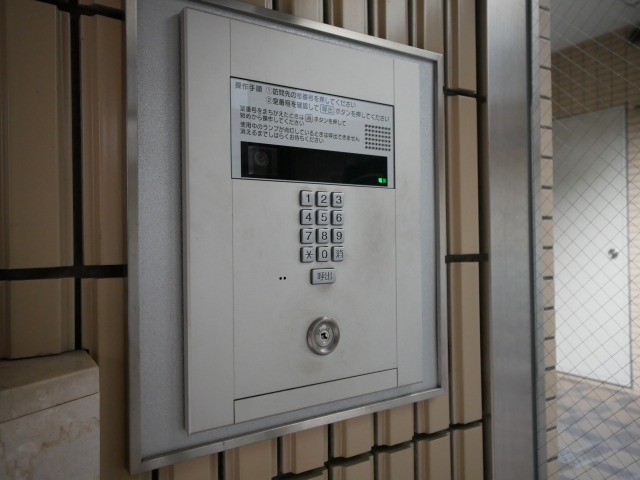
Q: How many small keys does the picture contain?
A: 12